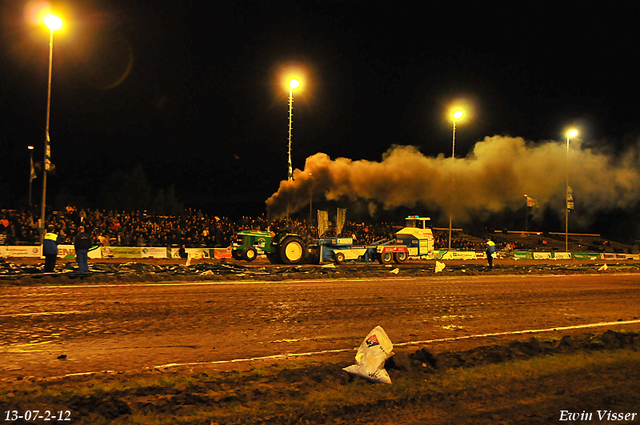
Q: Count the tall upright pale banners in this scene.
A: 2